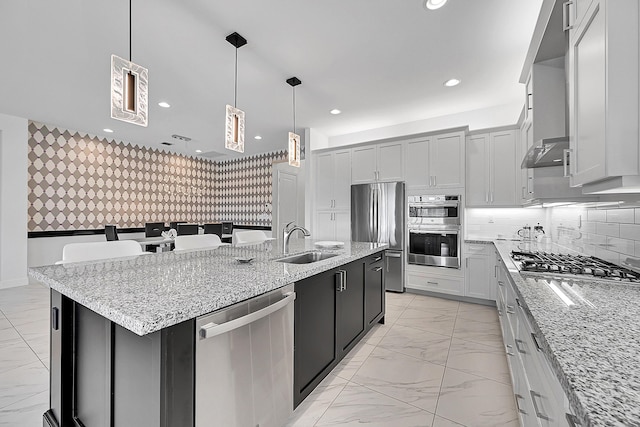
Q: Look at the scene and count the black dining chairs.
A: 6